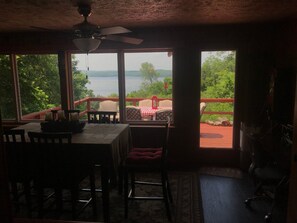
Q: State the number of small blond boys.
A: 0